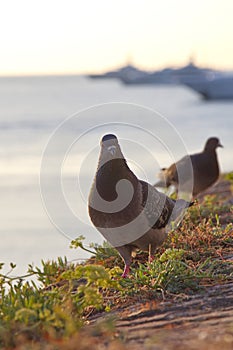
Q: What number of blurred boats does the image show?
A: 3